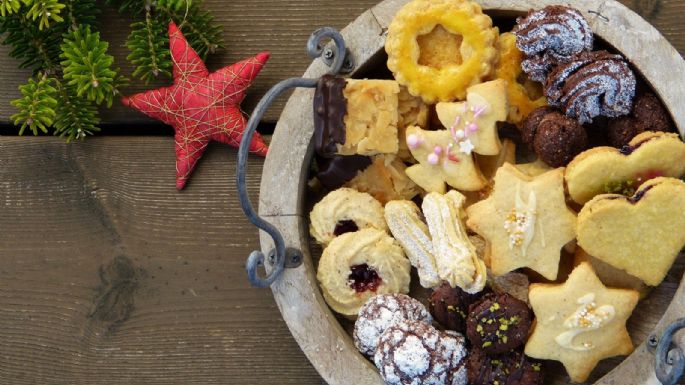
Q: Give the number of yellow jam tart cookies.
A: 2